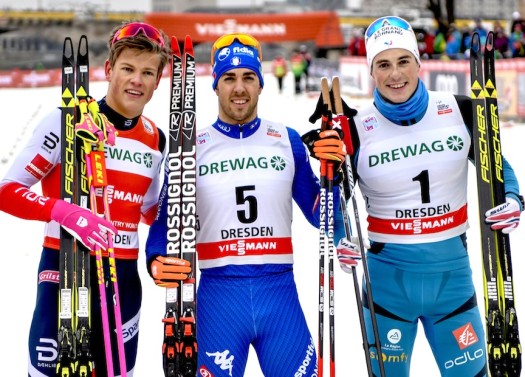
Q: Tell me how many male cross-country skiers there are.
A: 3